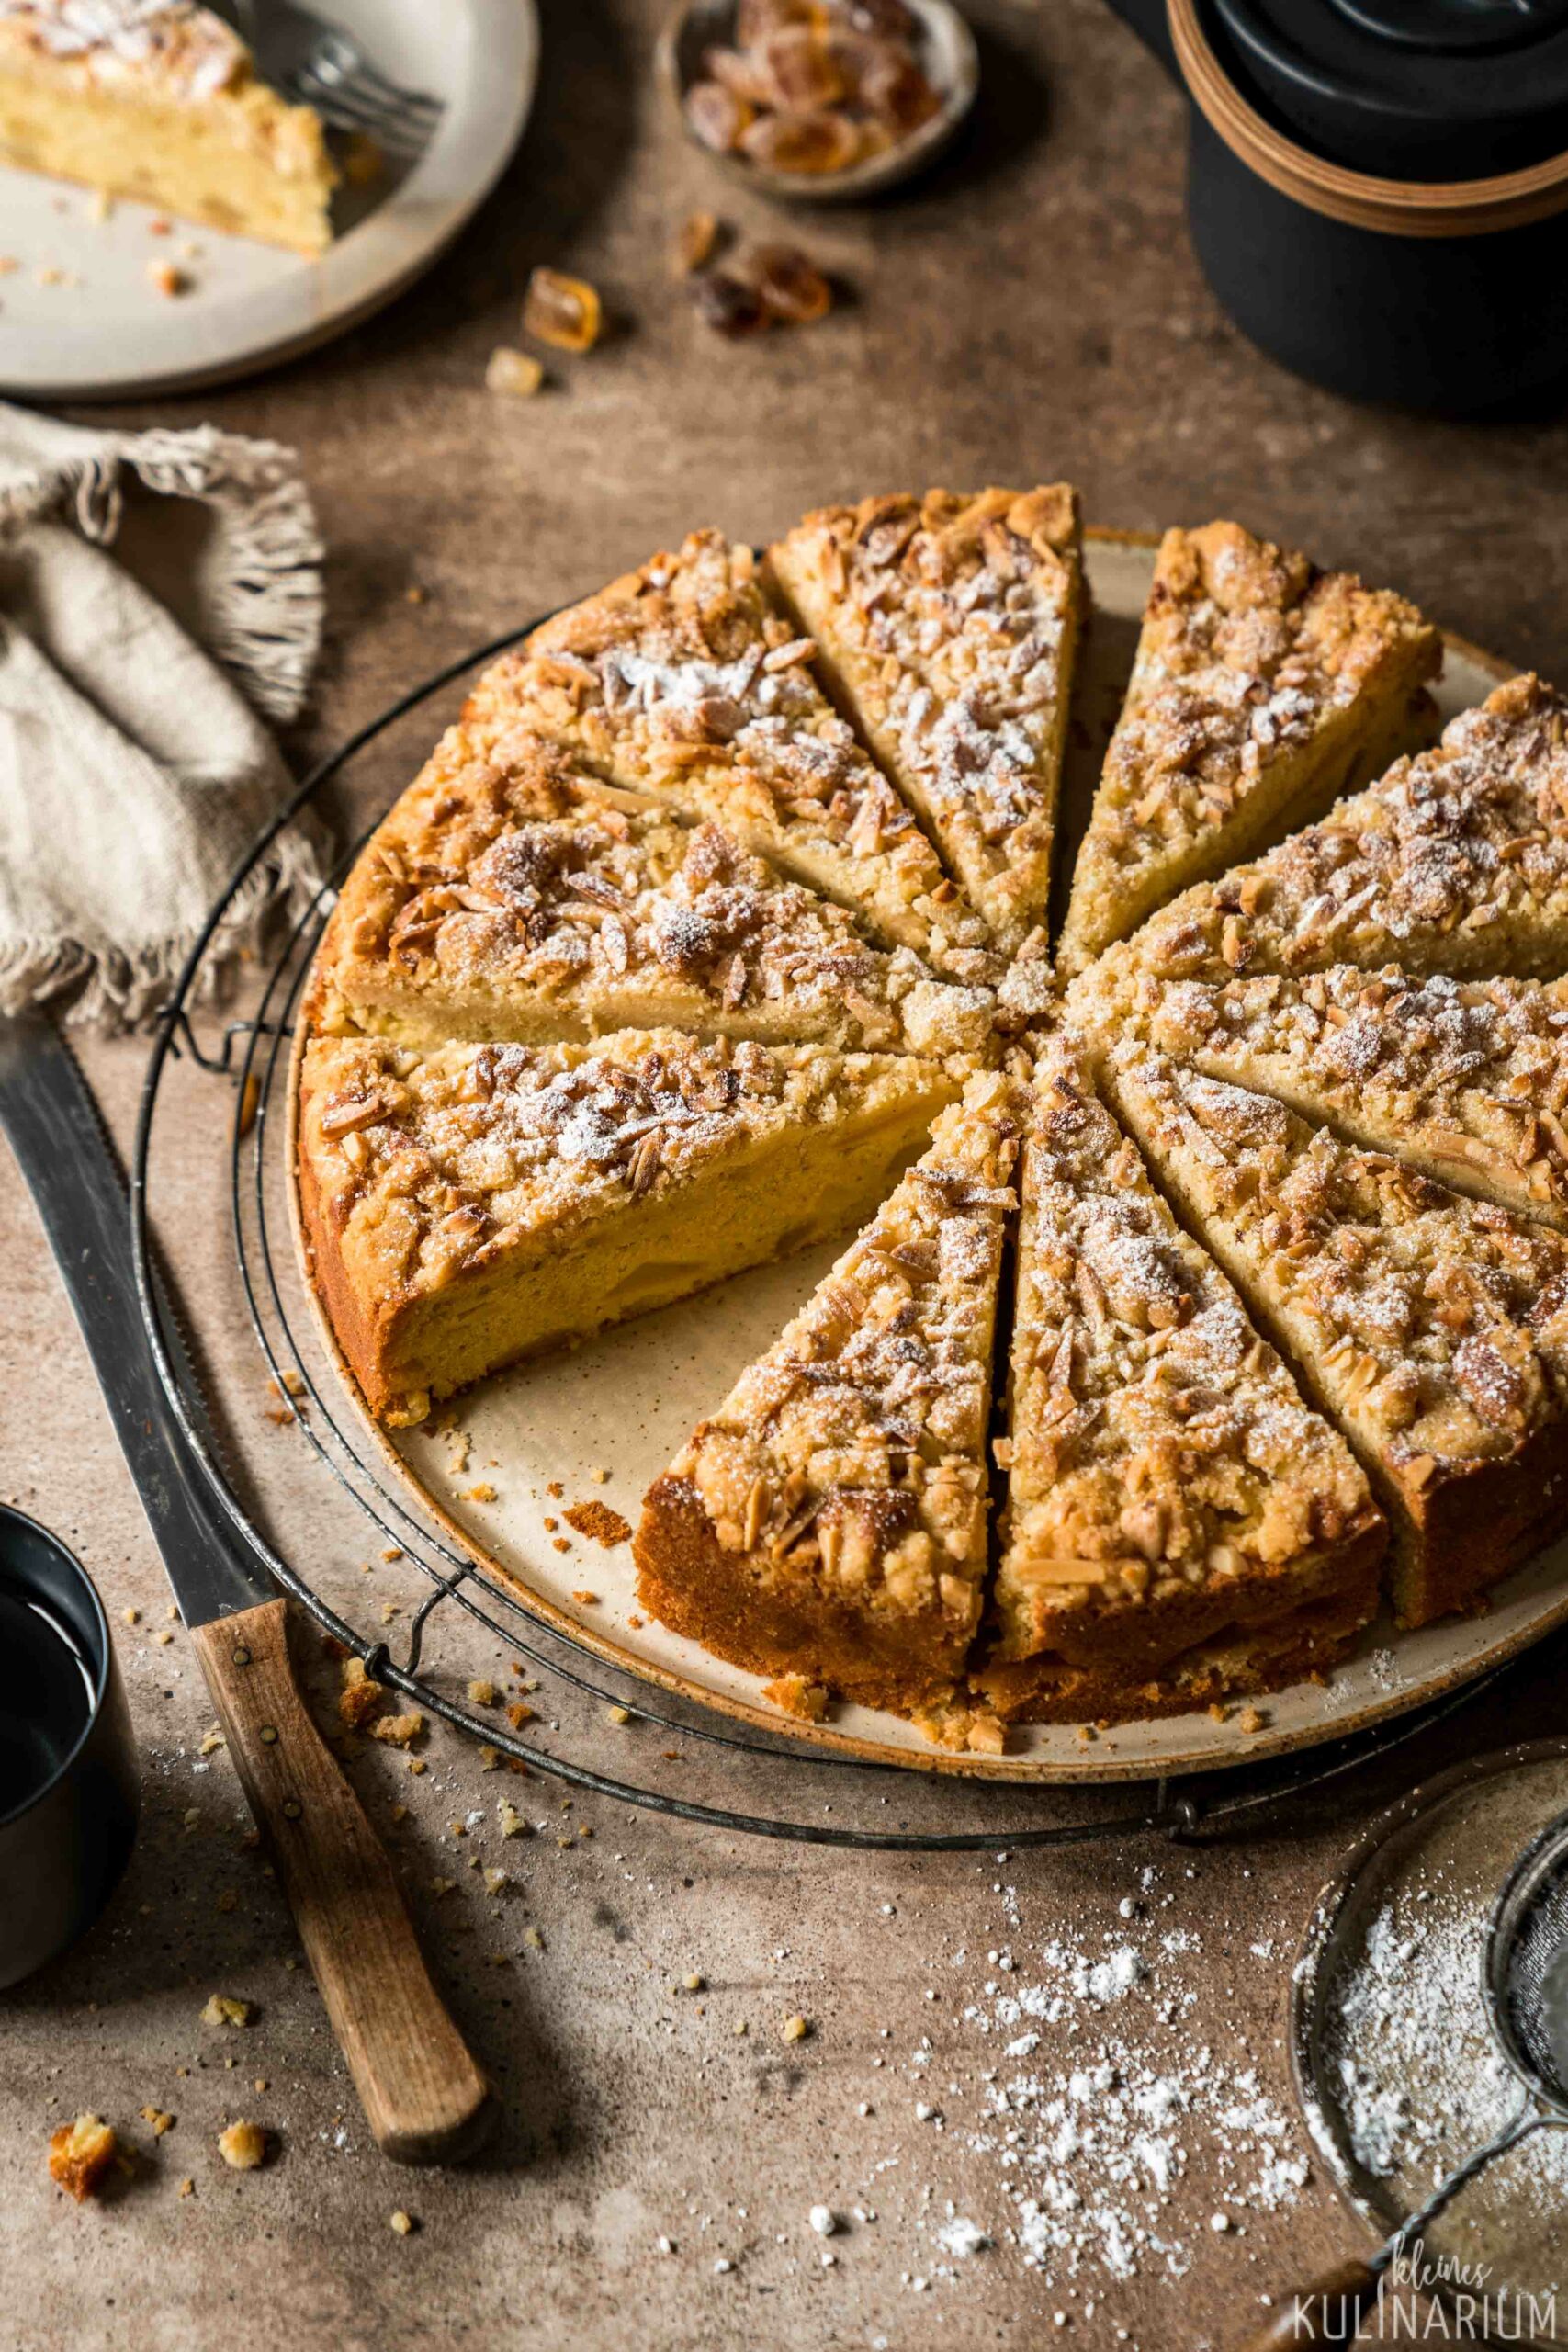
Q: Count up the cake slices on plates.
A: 11